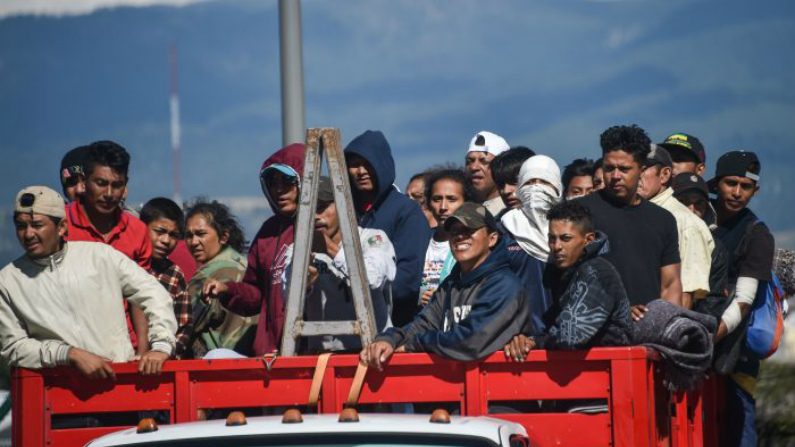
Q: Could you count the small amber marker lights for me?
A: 5